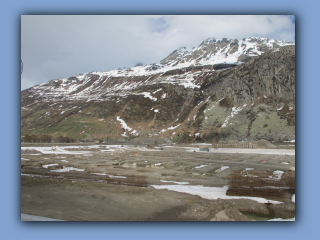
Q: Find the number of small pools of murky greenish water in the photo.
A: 1